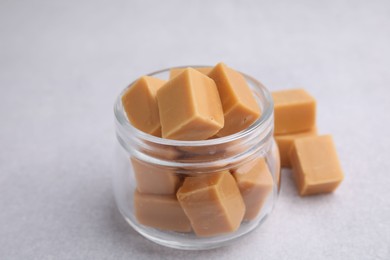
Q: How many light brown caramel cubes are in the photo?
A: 11